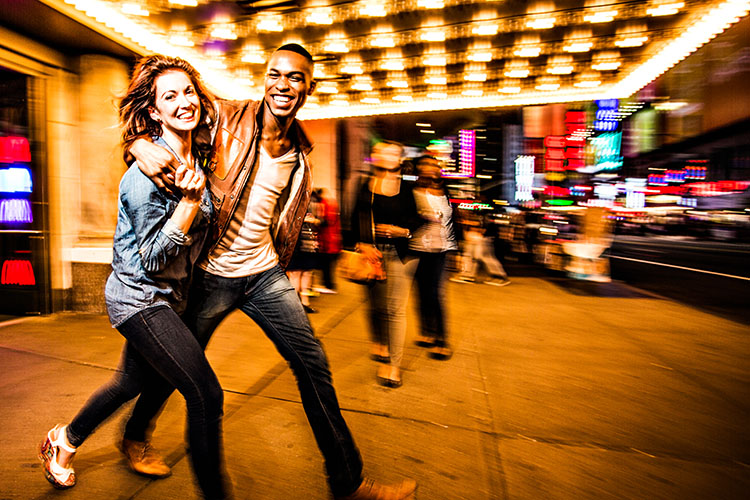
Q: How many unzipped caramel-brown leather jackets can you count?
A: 1